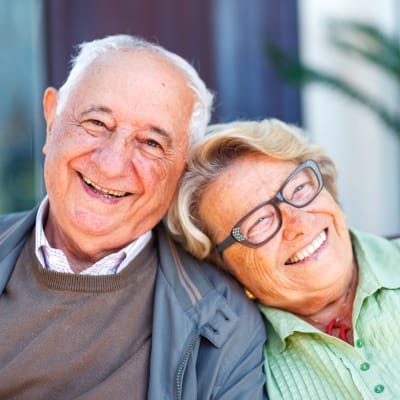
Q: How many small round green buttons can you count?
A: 3